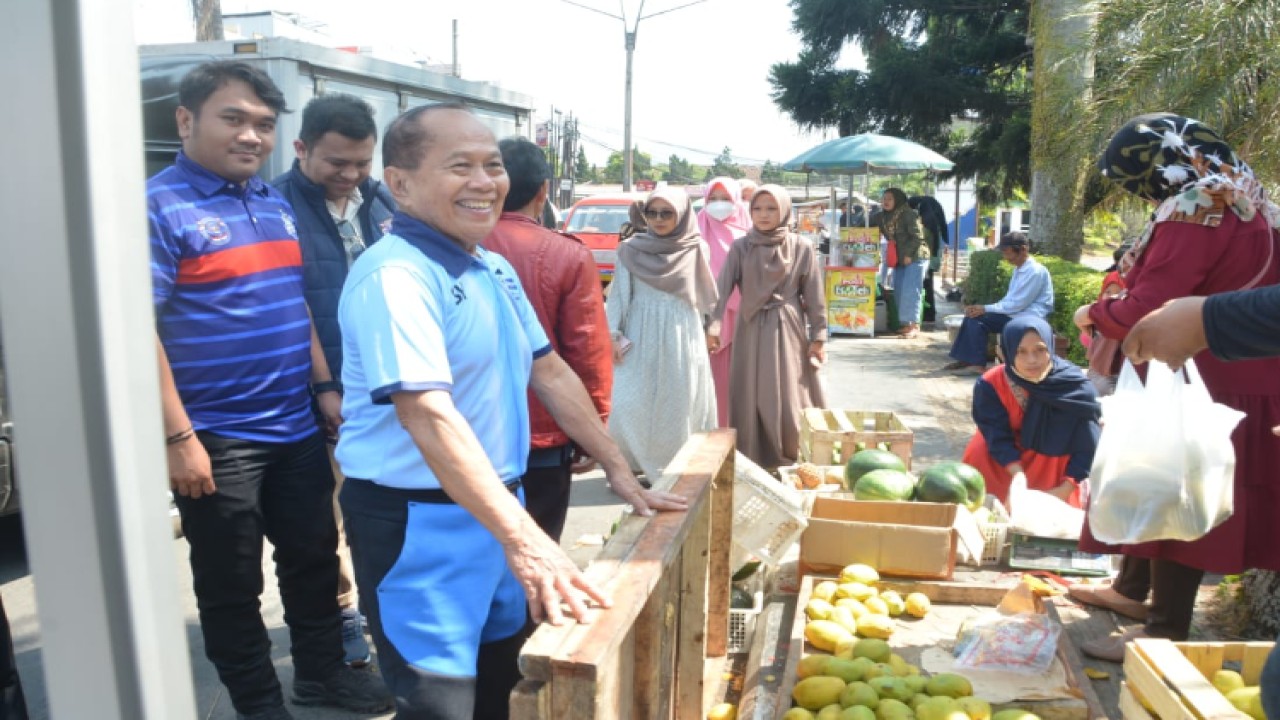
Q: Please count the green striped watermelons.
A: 4